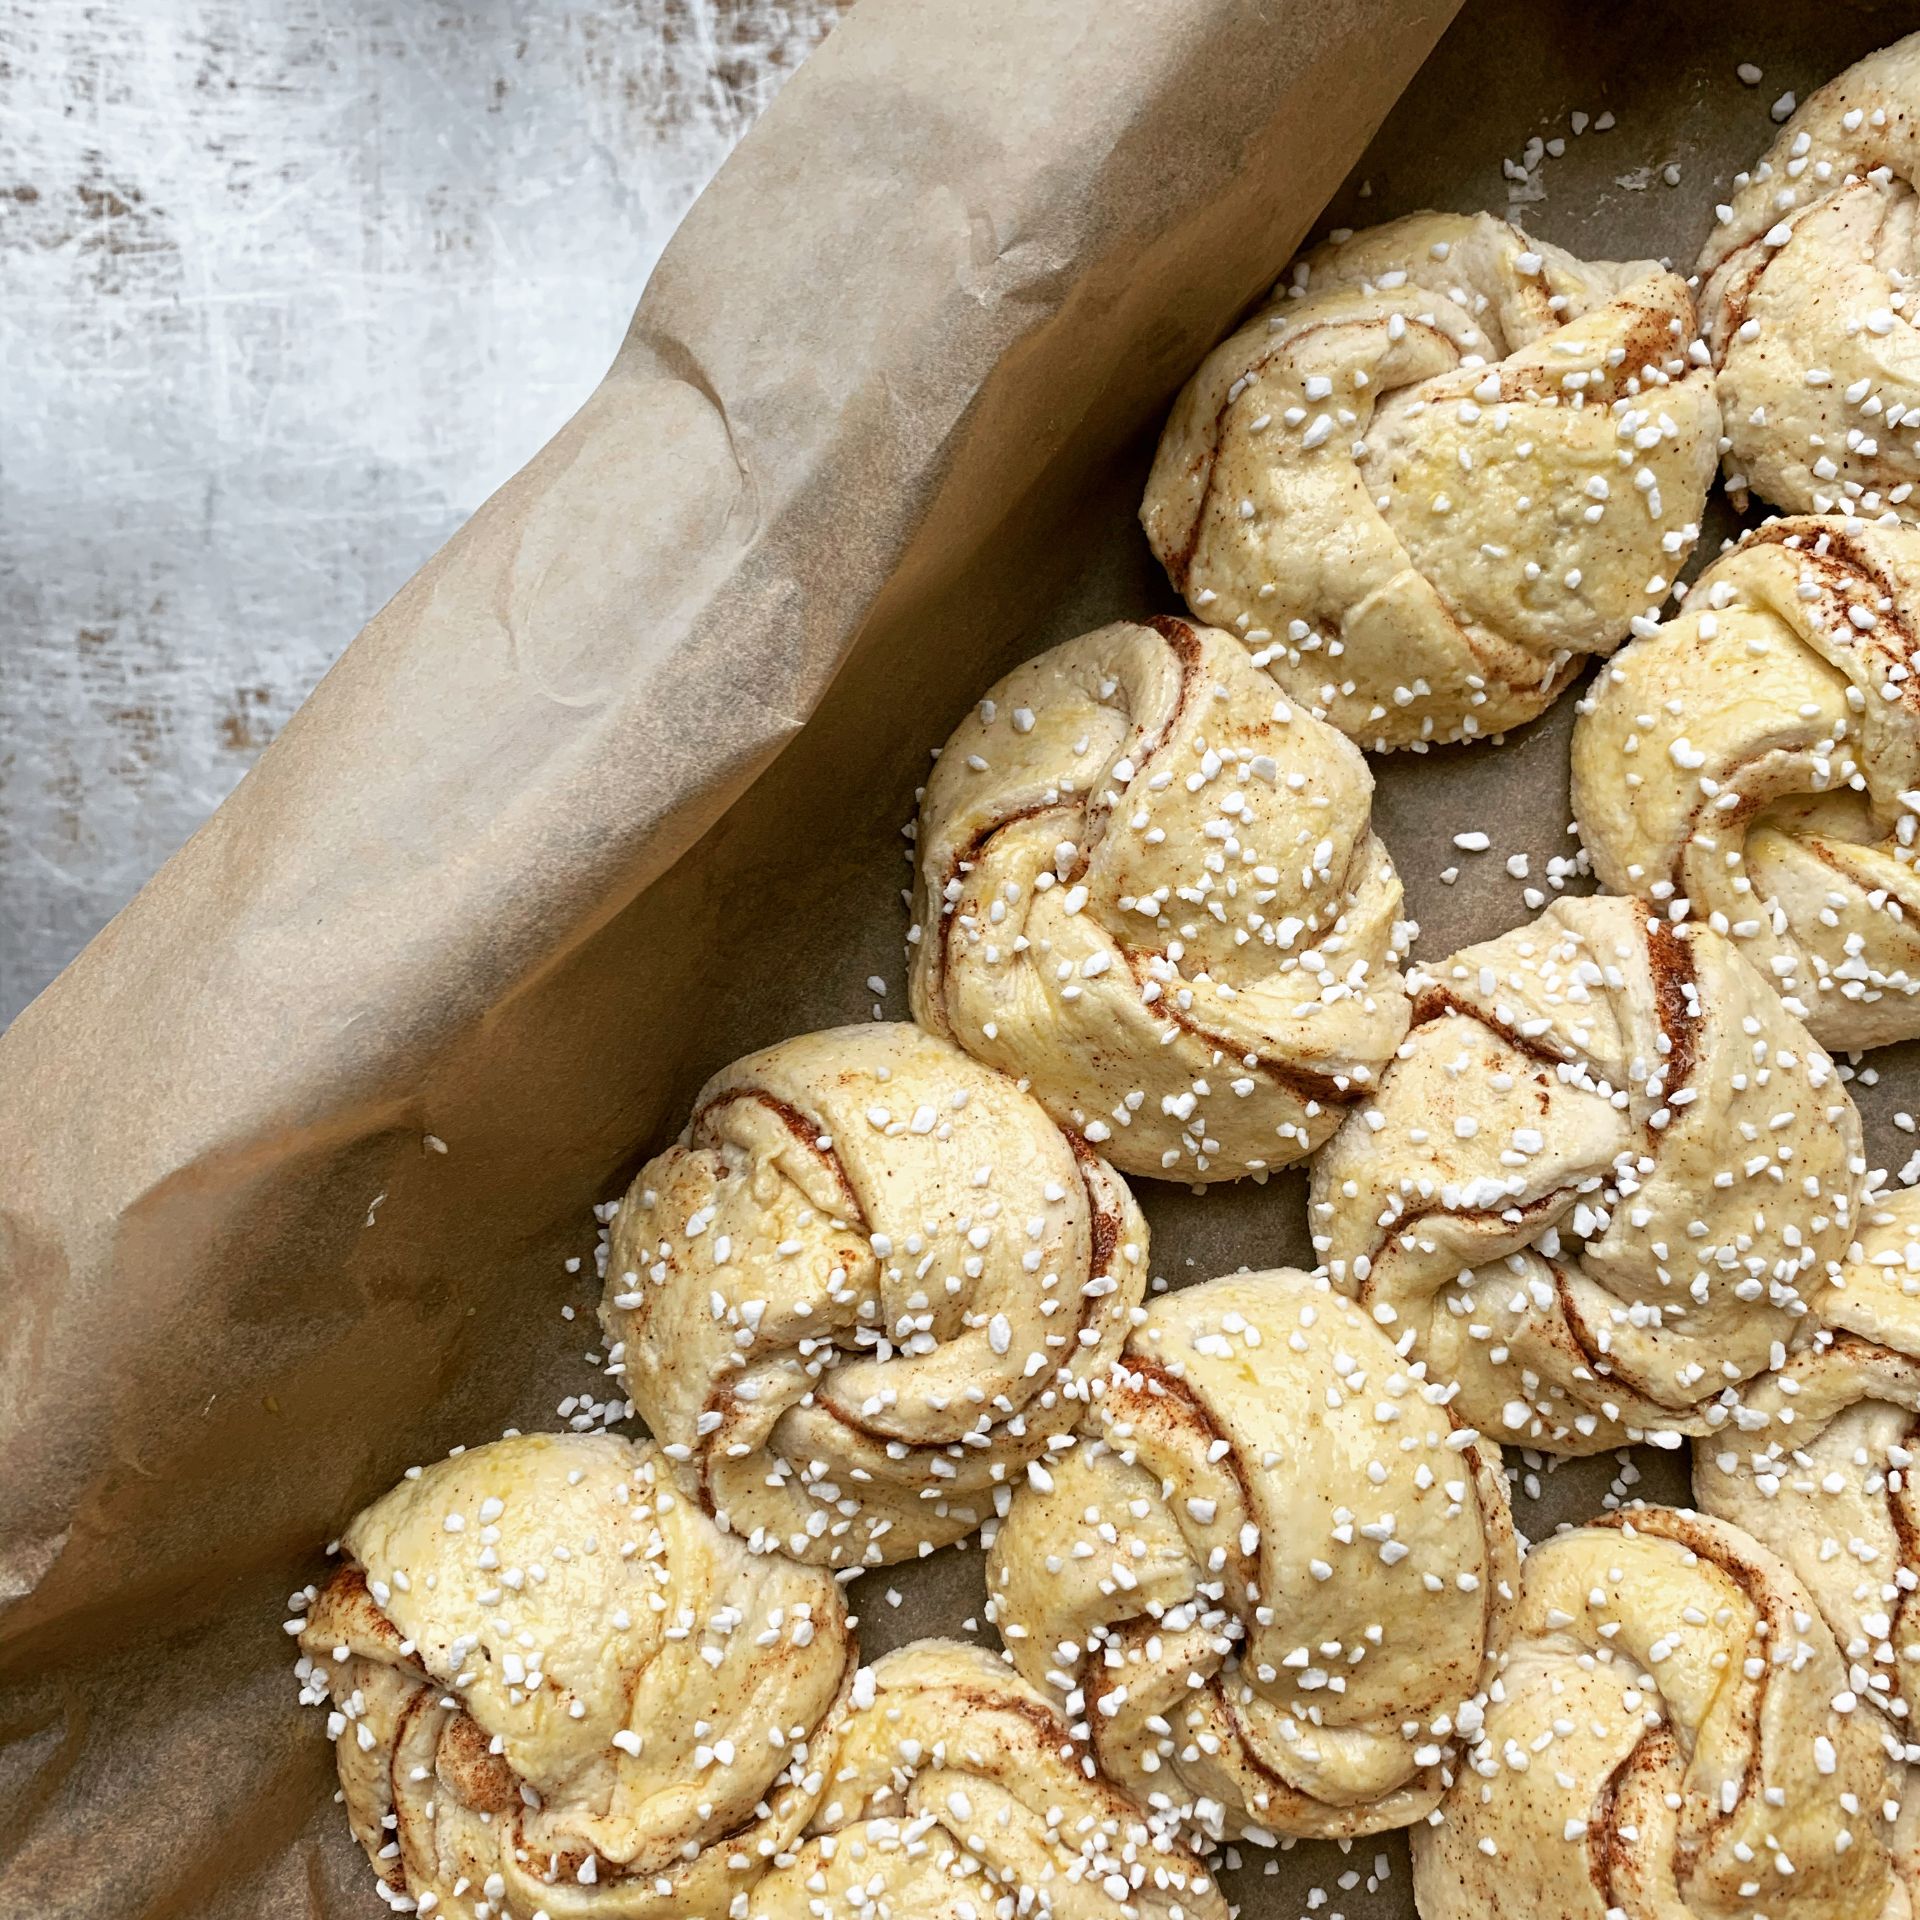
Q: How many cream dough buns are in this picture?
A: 11